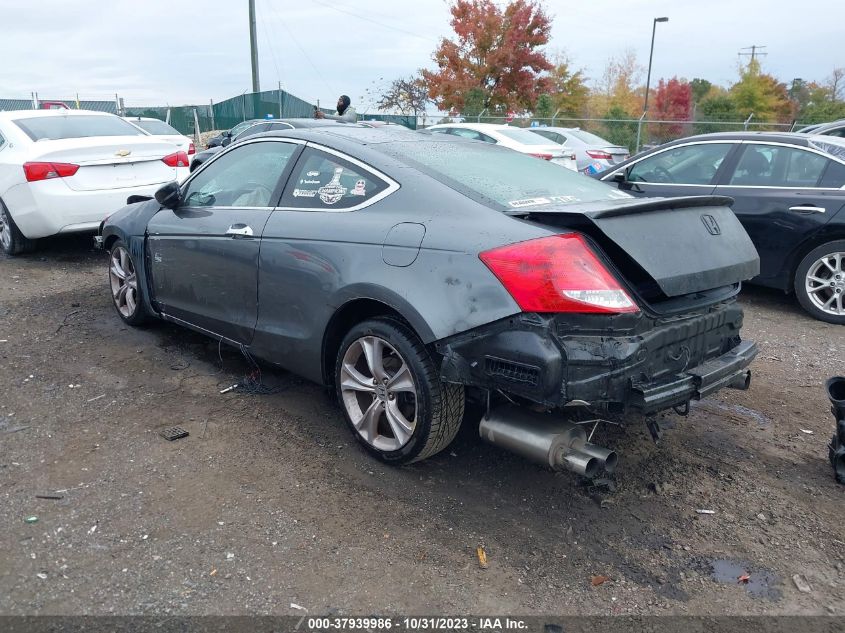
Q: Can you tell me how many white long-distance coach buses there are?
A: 0